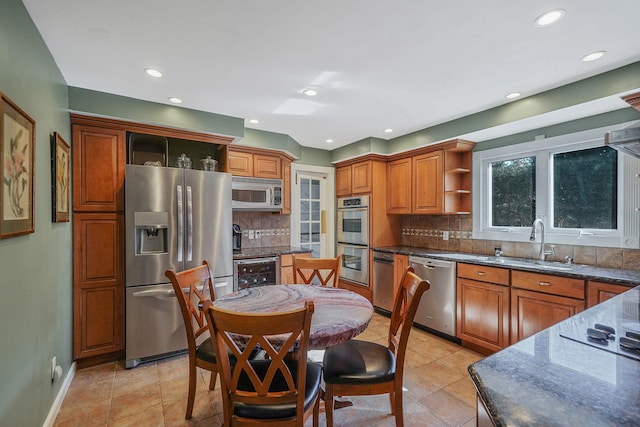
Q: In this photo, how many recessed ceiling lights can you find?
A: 9